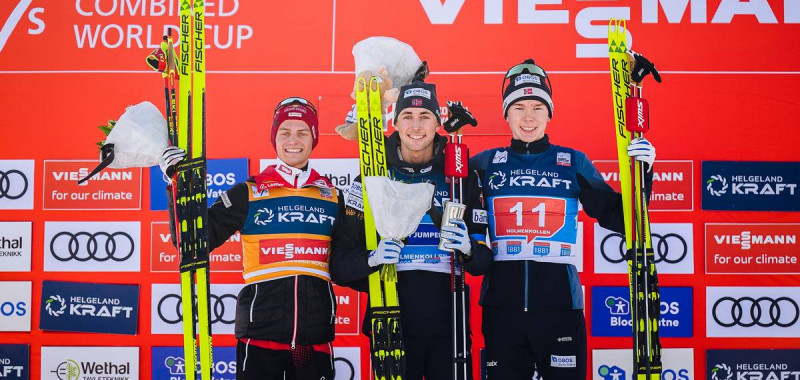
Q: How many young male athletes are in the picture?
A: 3